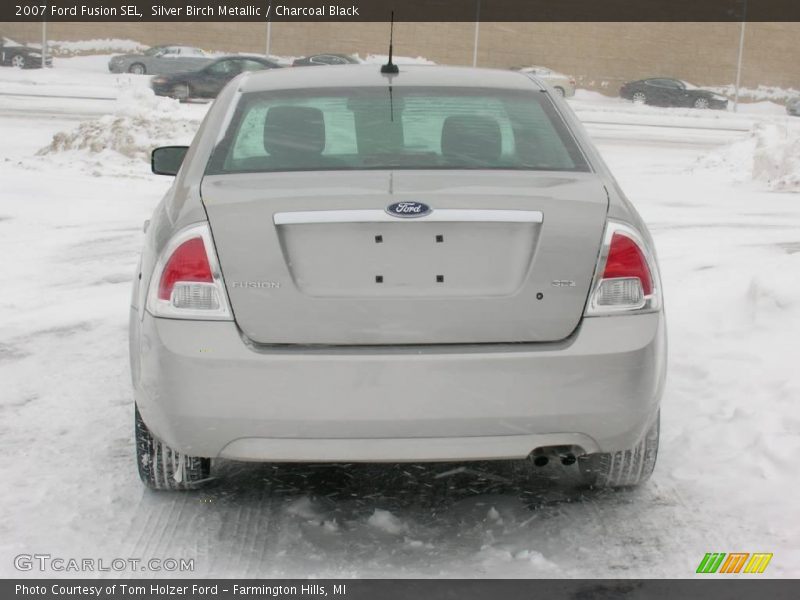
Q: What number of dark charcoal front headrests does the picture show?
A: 2